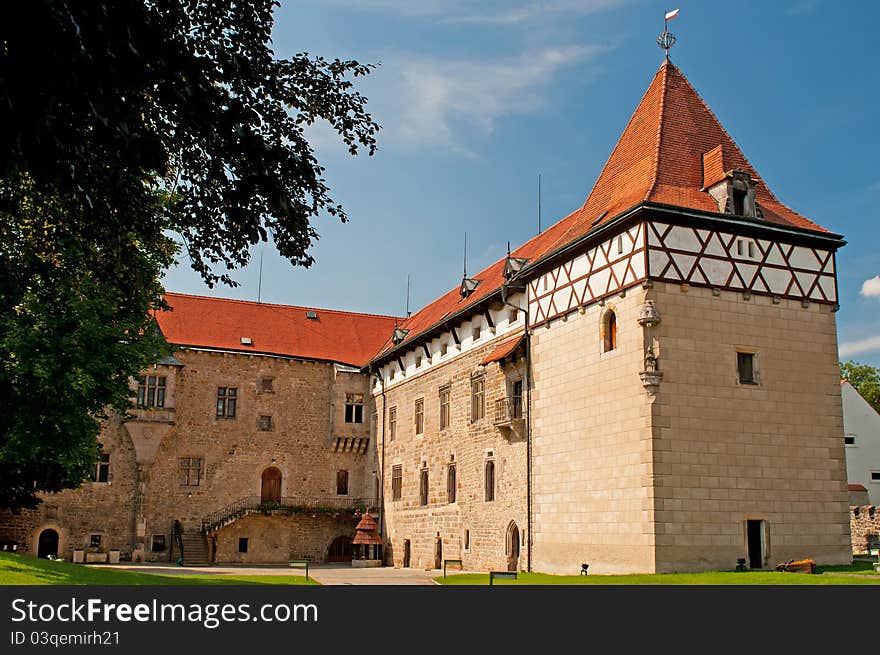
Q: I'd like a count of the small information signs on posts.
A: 3